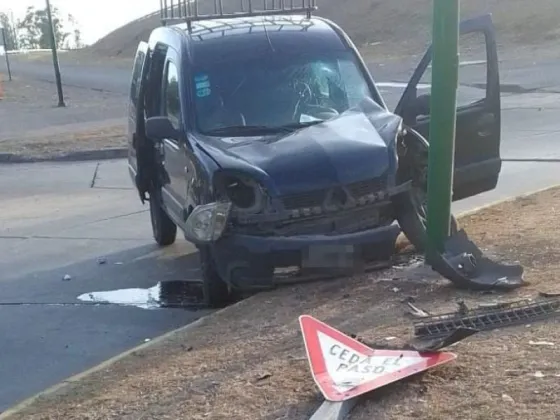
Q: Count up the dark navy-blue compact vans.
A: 1